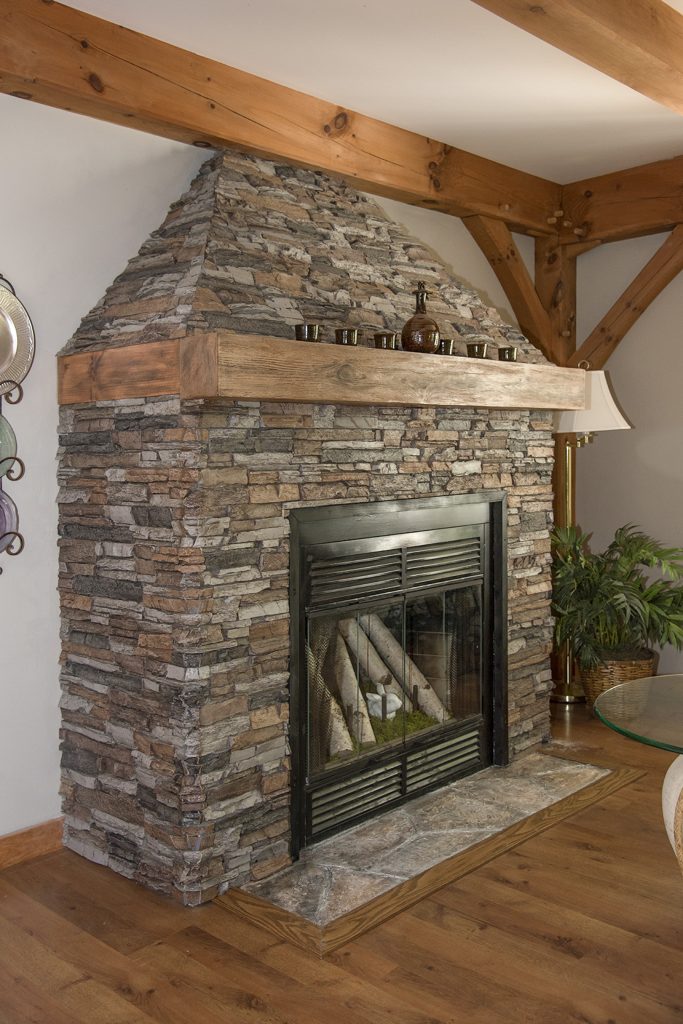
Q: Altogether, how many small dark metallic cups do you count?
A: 6